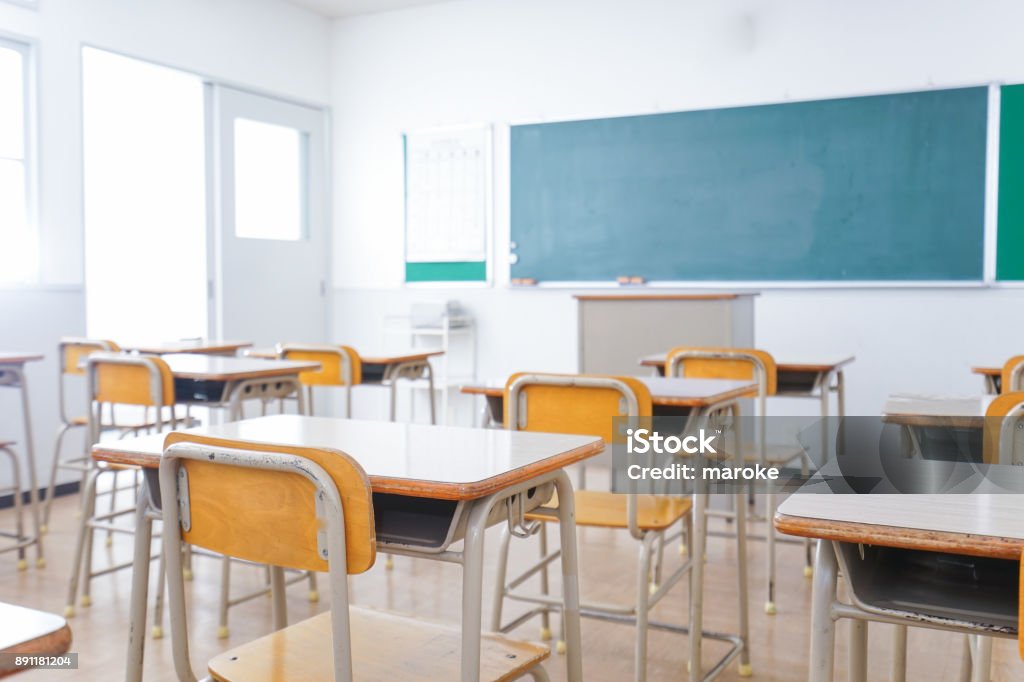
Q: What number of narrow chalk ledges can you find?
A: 1